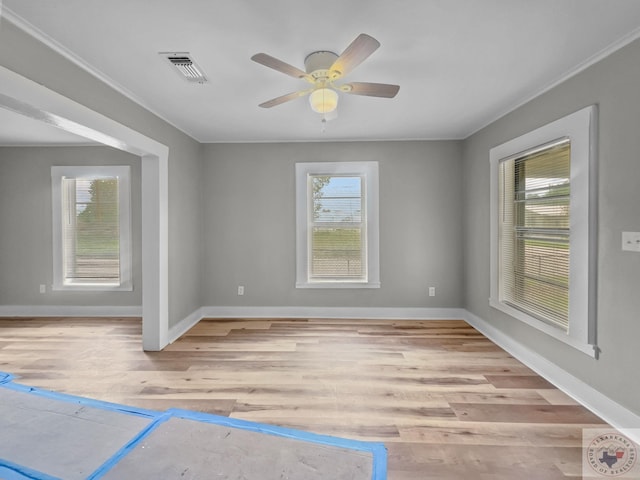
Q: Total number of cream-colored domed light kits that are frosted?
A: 1